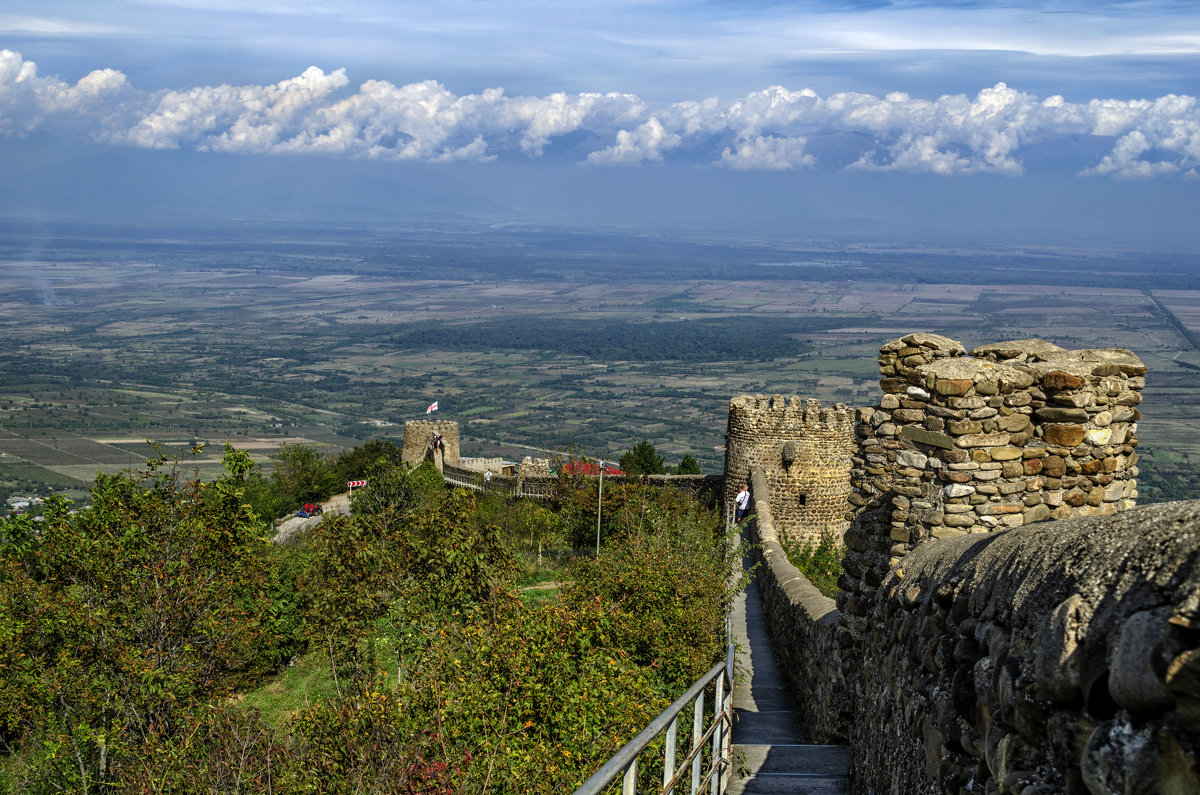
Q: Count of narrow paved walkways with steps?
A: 1